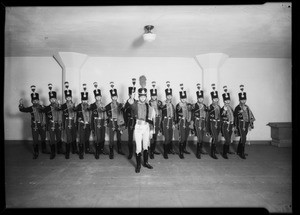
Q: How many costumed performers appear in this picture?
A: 15